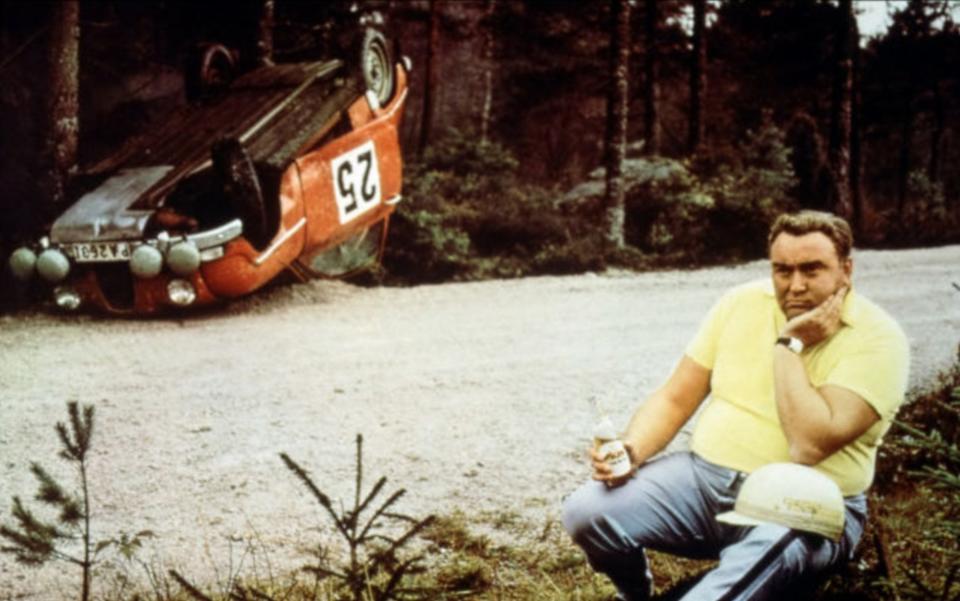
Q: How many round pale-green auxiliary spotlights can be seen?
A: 4